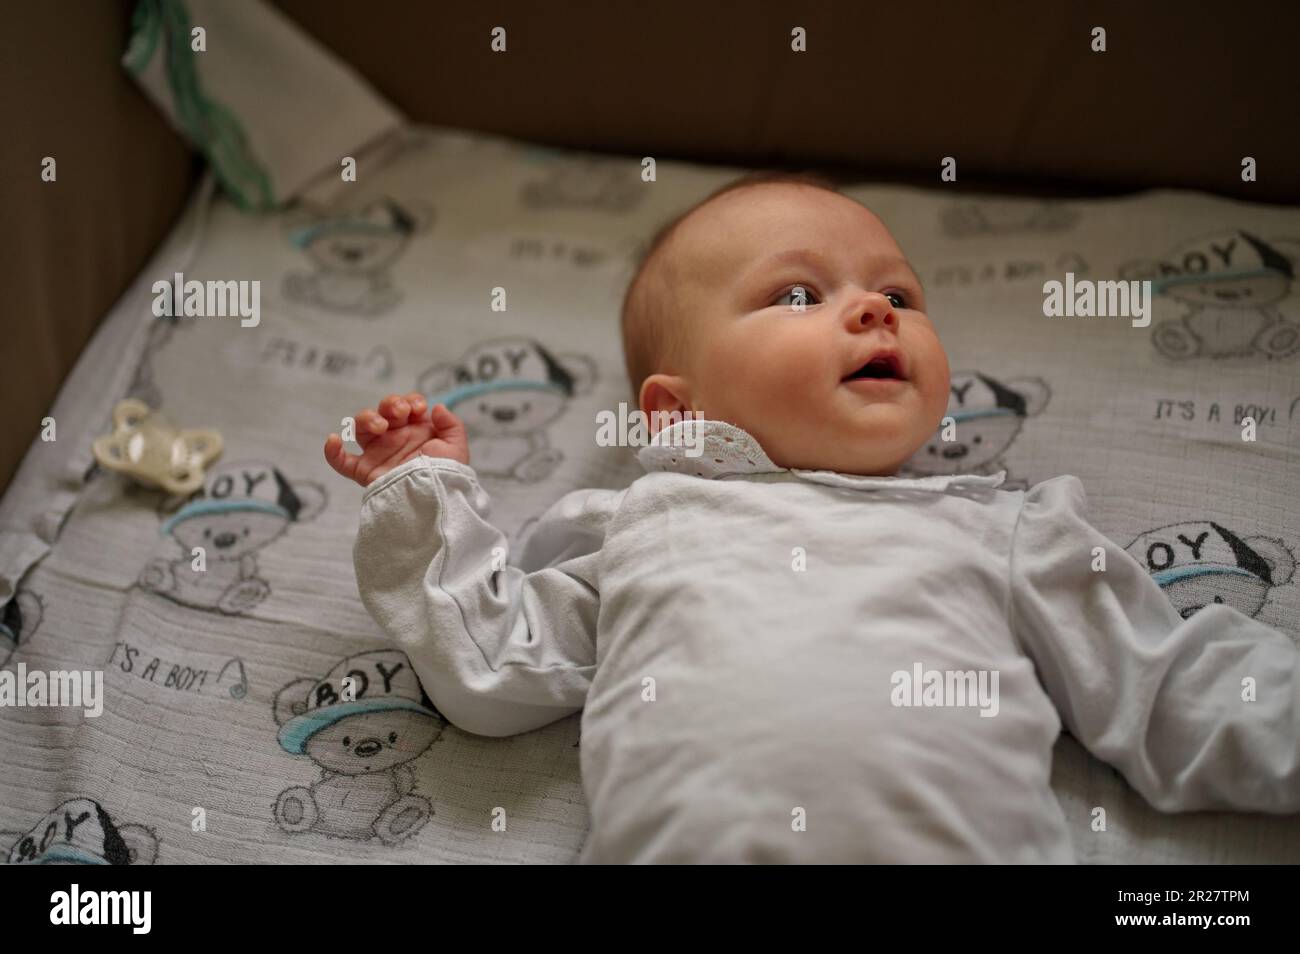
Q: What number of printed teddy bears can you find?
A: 11